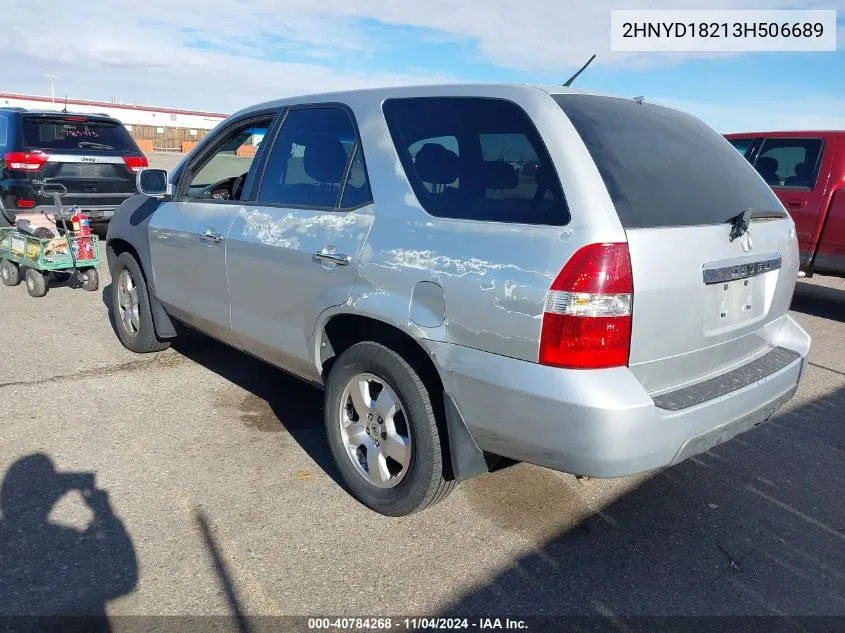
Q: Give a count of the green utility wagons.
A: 1